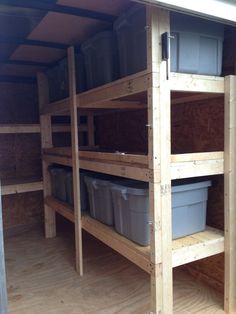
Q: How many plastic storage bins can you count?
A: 8